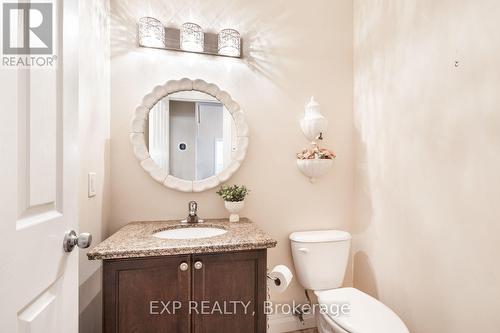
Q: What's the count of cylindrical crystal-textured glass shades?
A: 3